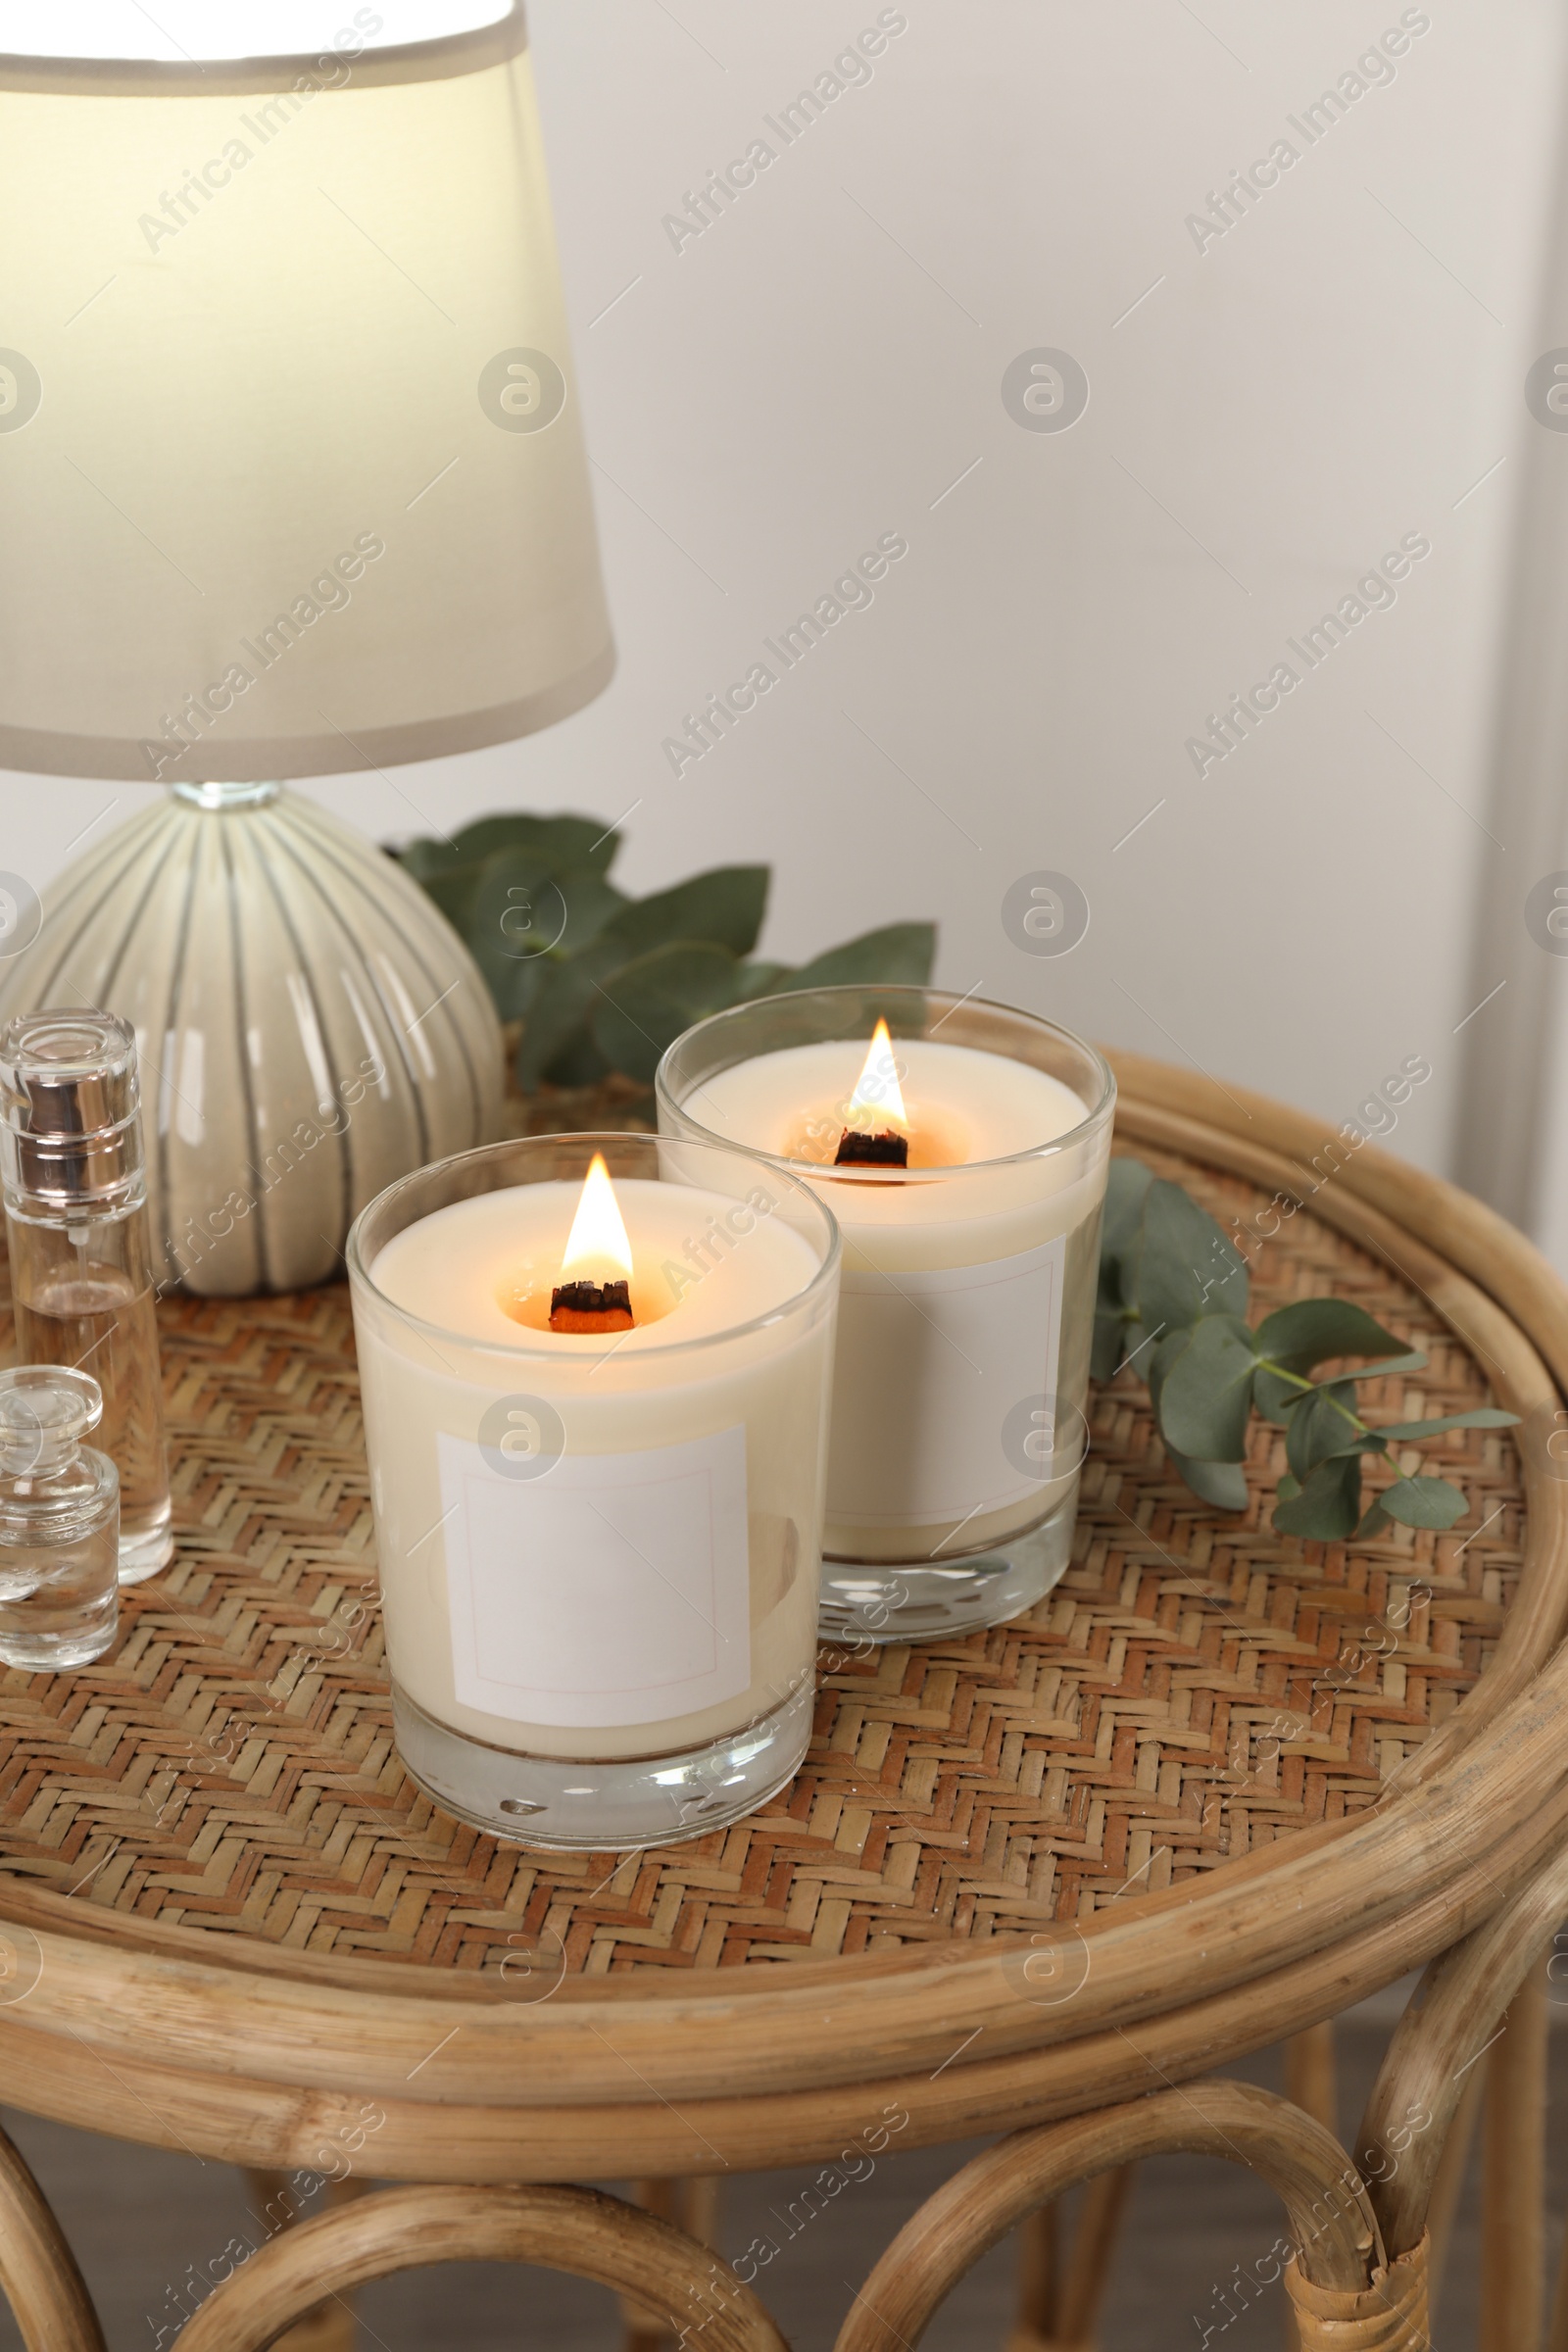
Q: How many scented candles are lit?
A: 2